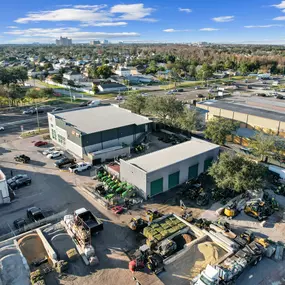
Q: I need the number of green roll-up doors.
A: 4